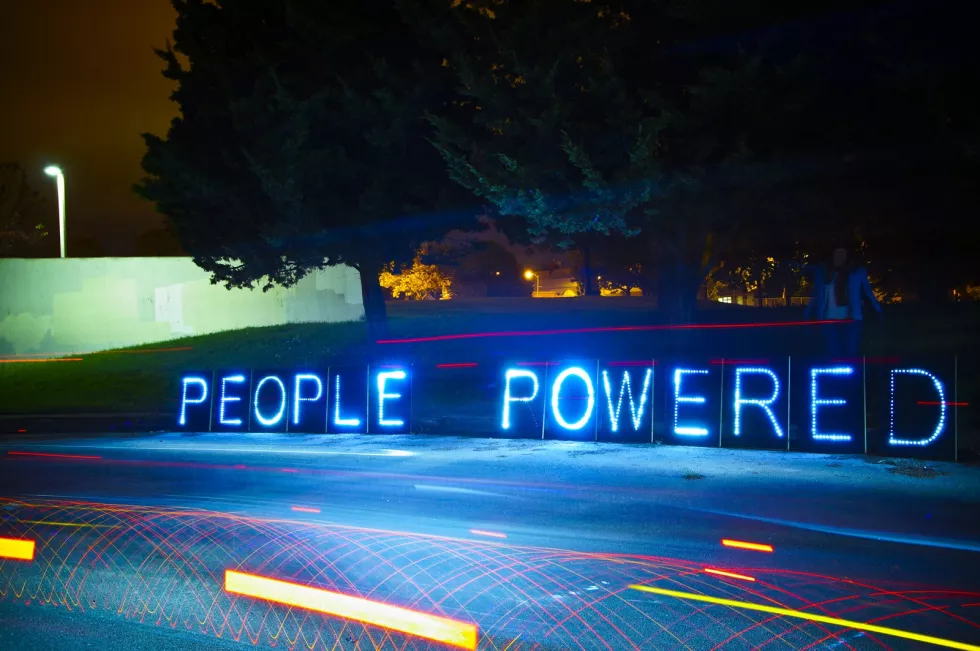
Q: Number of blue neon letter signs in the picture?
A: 13